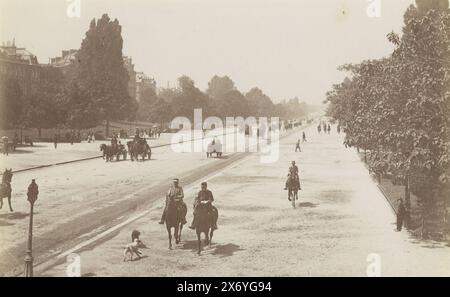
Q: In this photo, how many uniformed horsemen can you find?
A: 3